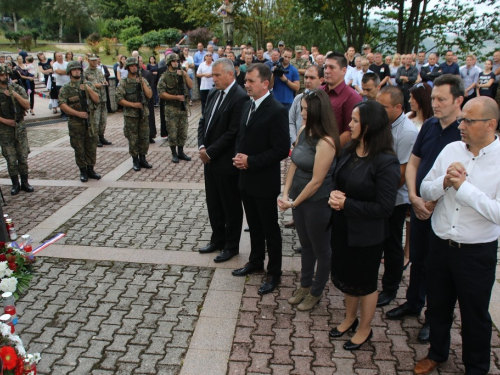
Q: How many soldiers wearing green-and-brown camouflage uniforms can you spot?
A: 5